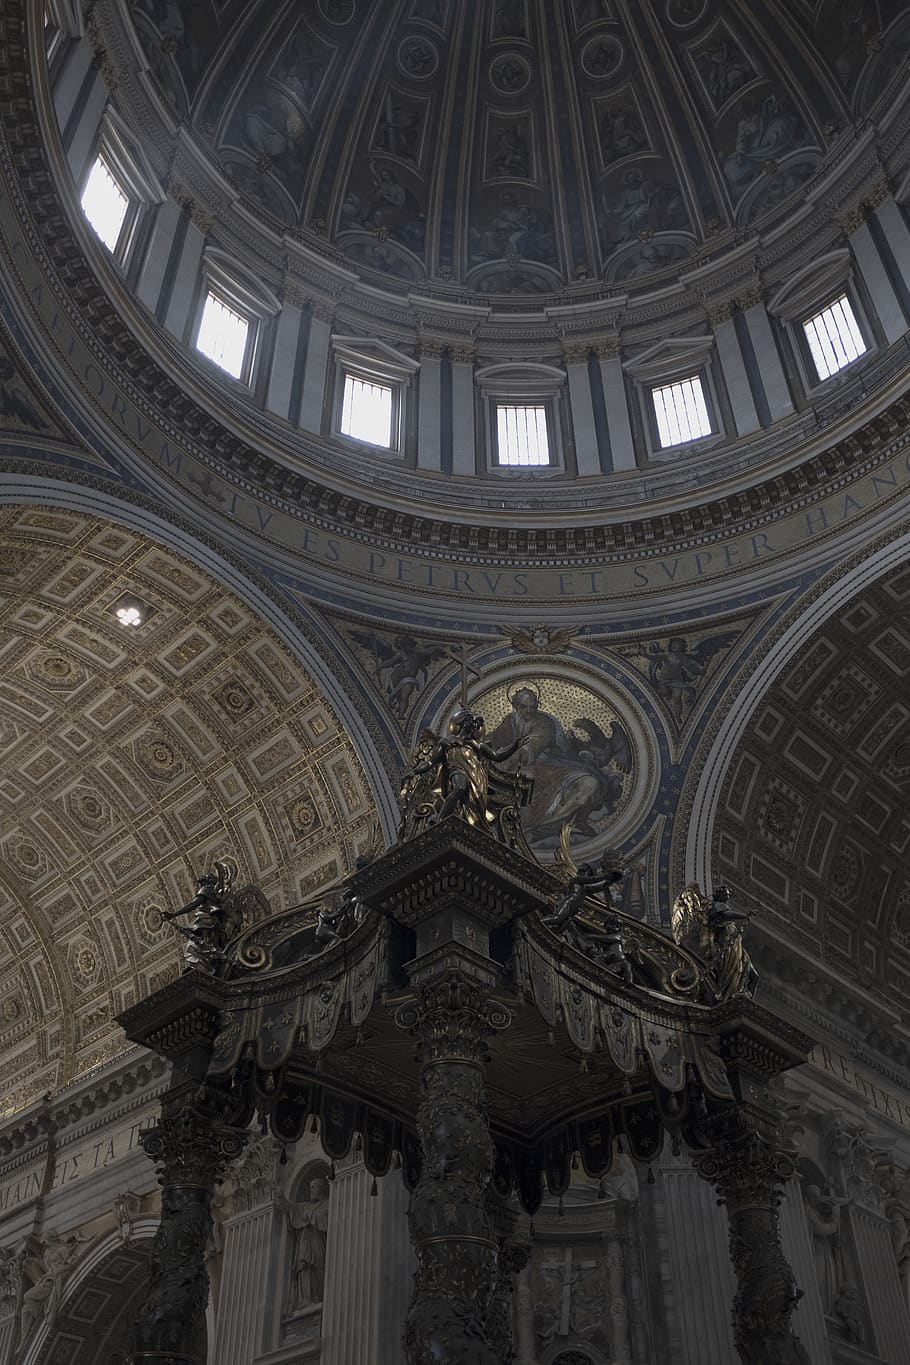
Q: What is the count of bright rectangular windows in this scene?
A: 6